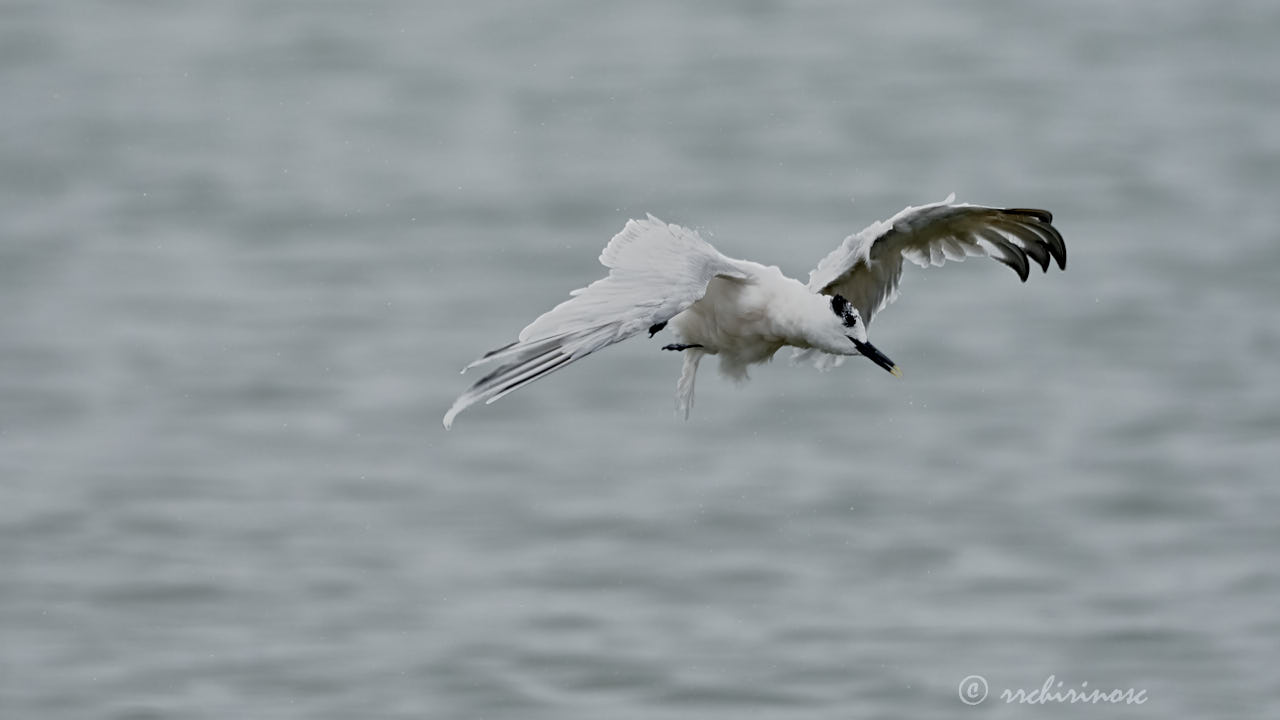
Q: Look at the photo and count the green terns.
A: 0